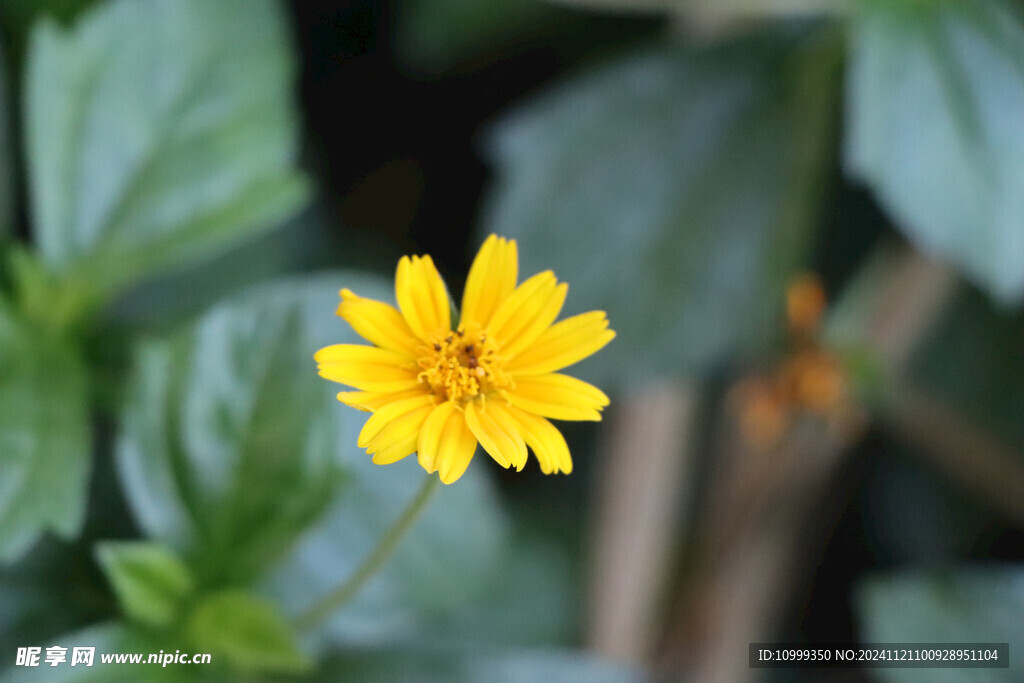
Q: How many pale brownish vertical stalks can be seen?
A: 2